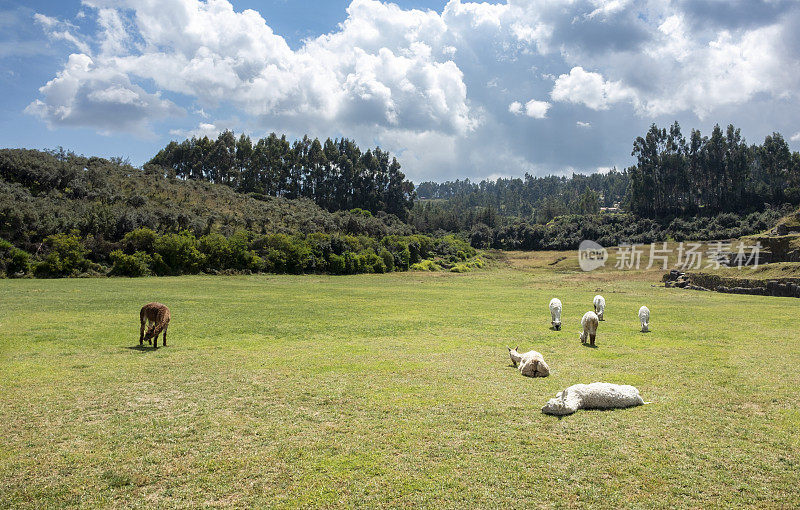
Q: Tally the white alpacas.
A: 6